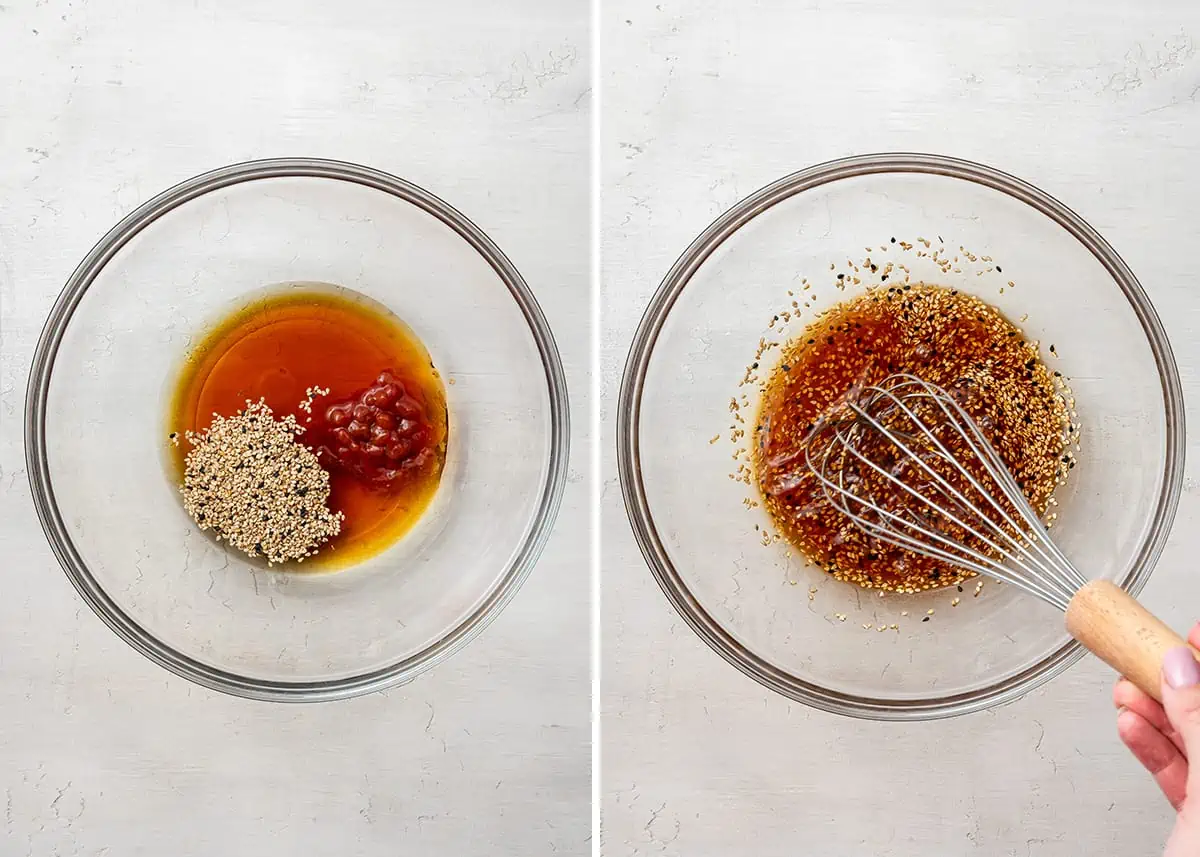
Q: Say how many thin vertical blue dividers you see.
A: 0